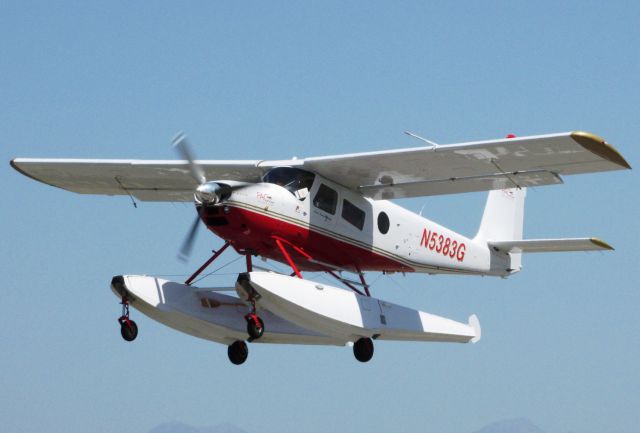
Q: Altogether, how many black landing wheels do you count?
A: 4